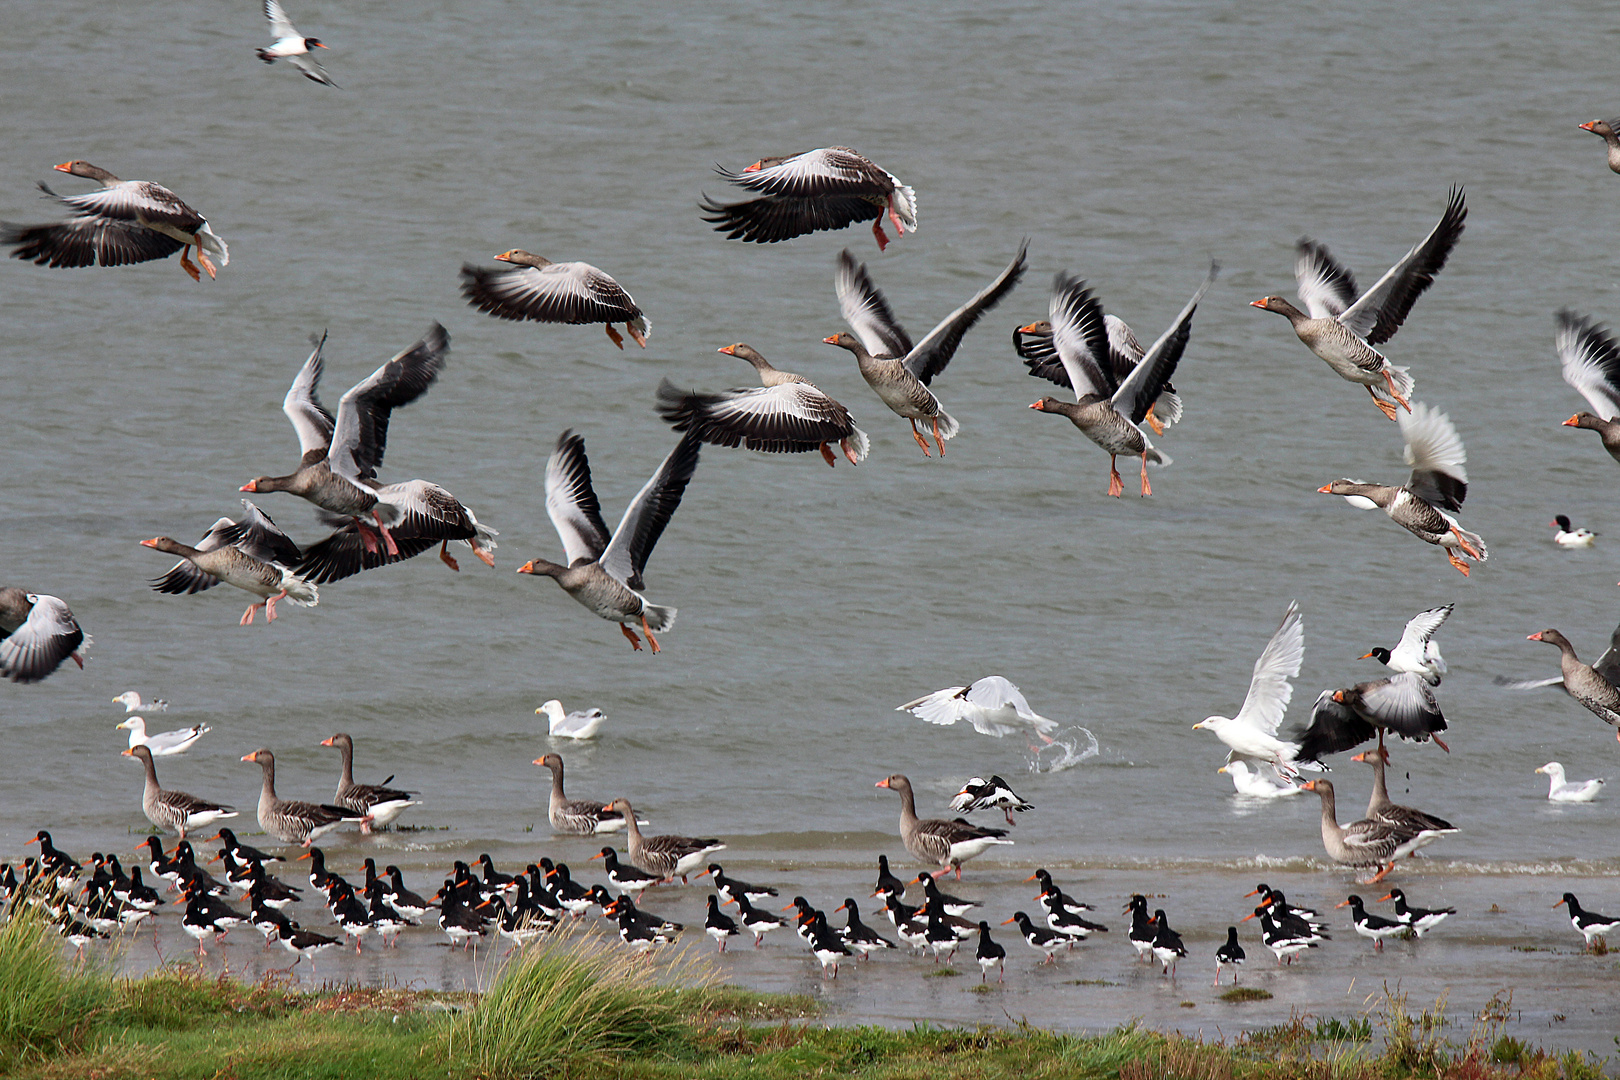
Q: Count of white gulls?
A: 7